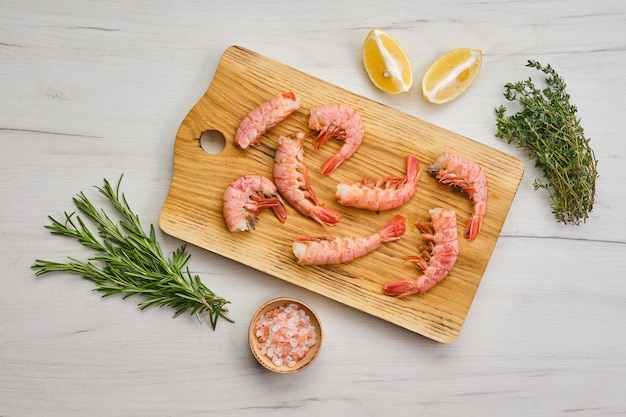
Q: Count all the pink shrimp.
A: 8